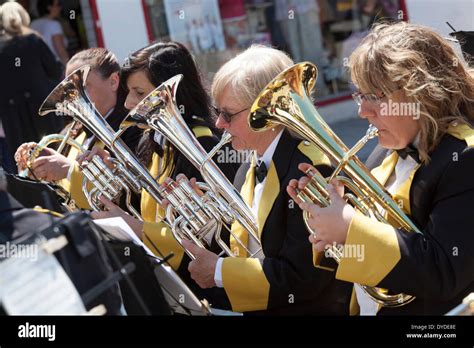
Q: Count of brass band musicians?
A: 4